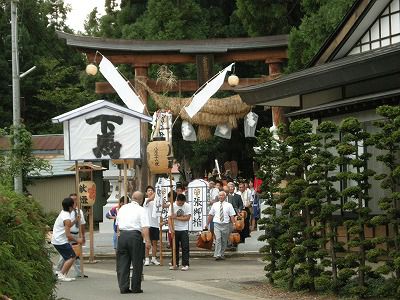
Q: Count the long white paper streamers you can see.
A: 2